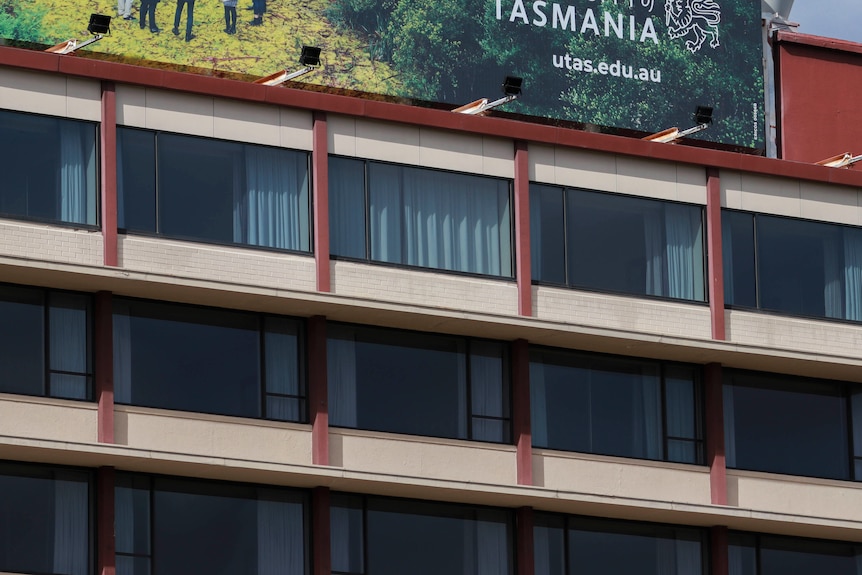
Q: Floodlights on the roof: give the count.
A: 4